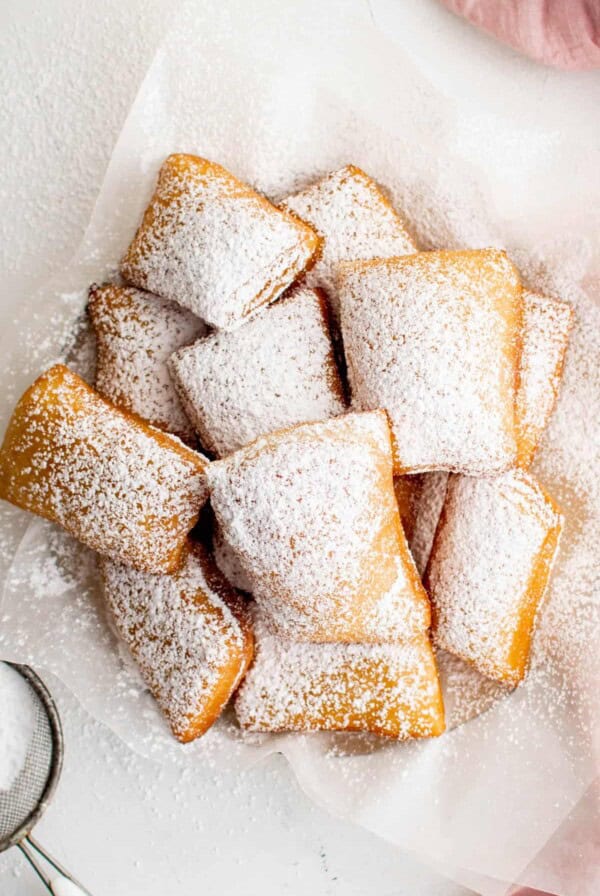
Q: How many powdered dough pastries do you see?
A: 12